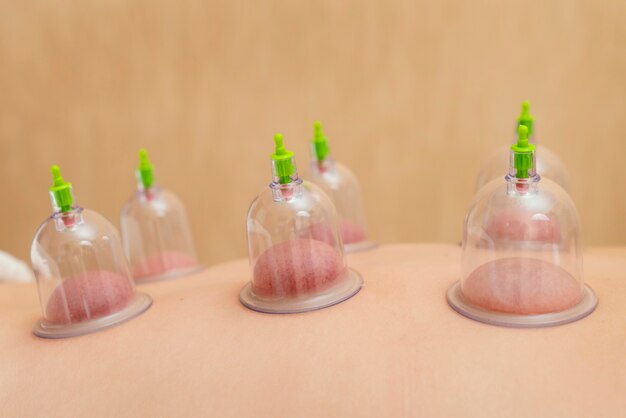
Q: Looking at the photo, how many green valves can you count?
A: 6